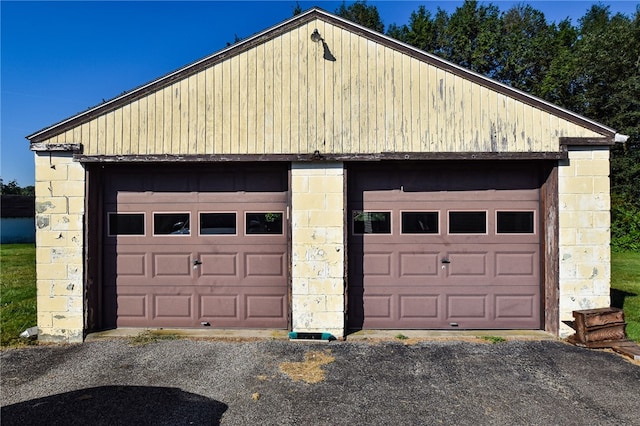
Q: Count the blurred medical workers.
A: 0